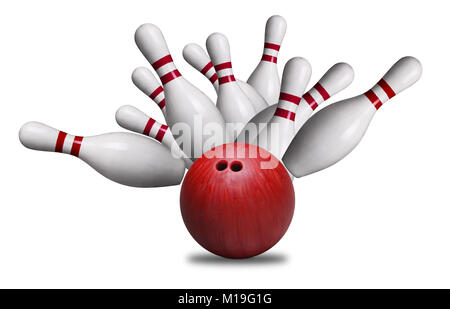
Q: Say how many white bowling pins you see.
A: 10